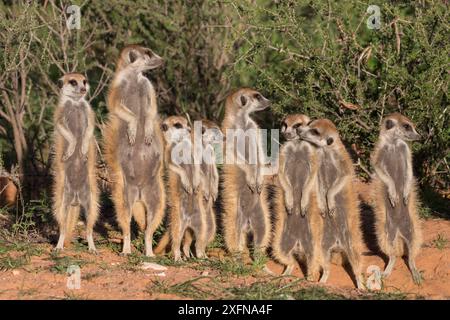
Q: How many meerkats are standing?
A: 8